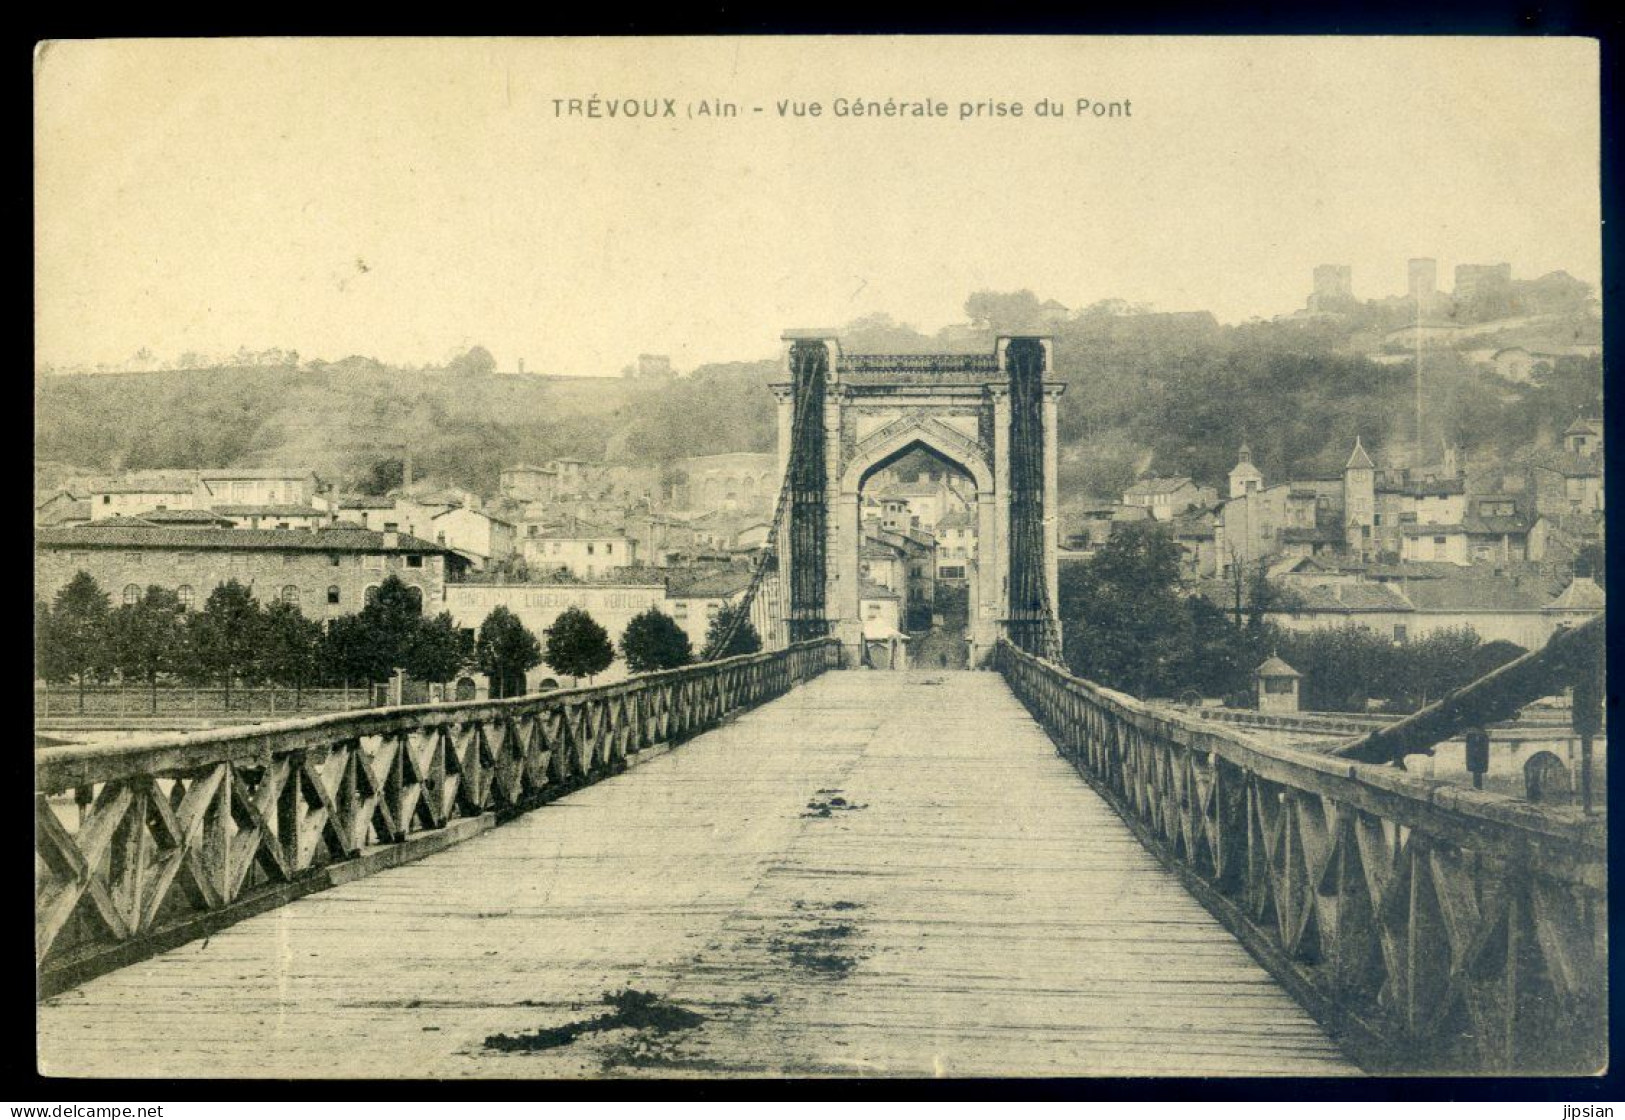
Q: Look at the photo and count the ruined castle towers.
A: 3